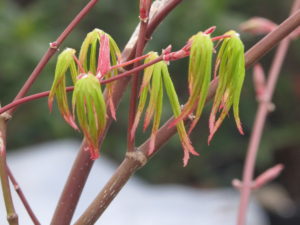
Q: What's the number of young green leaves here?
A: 6